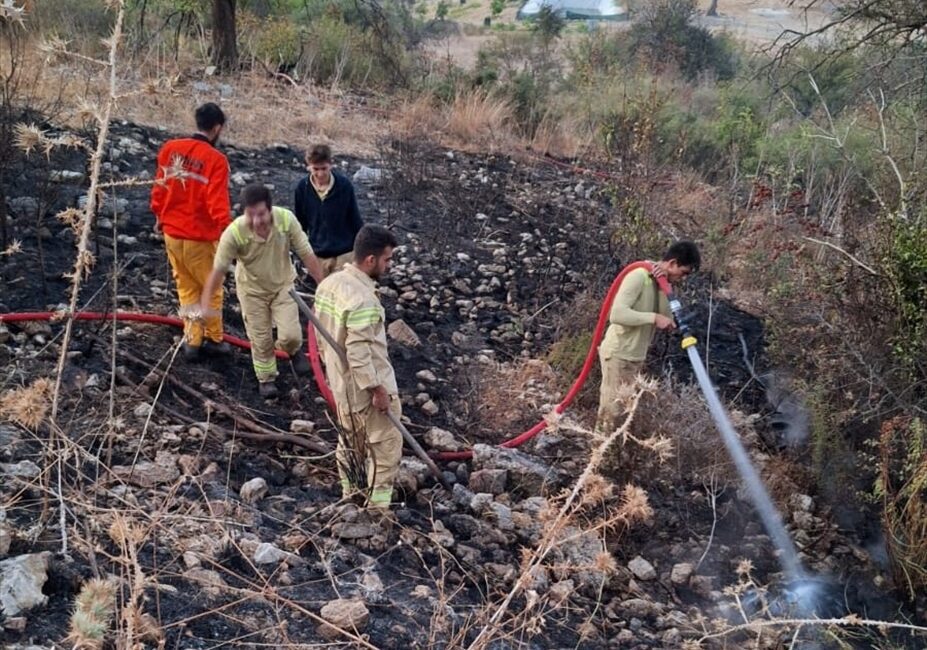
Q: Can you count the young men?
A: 5